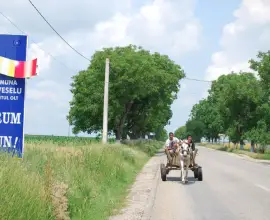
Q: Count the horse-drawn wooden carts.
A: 1